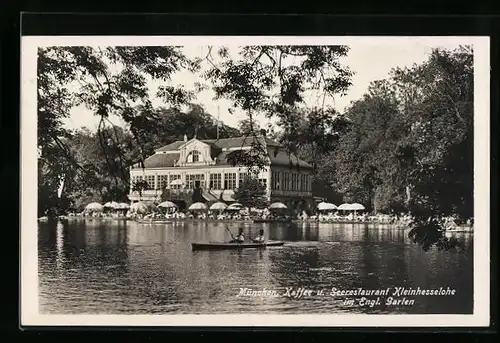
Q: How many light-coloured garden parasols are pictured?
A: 12